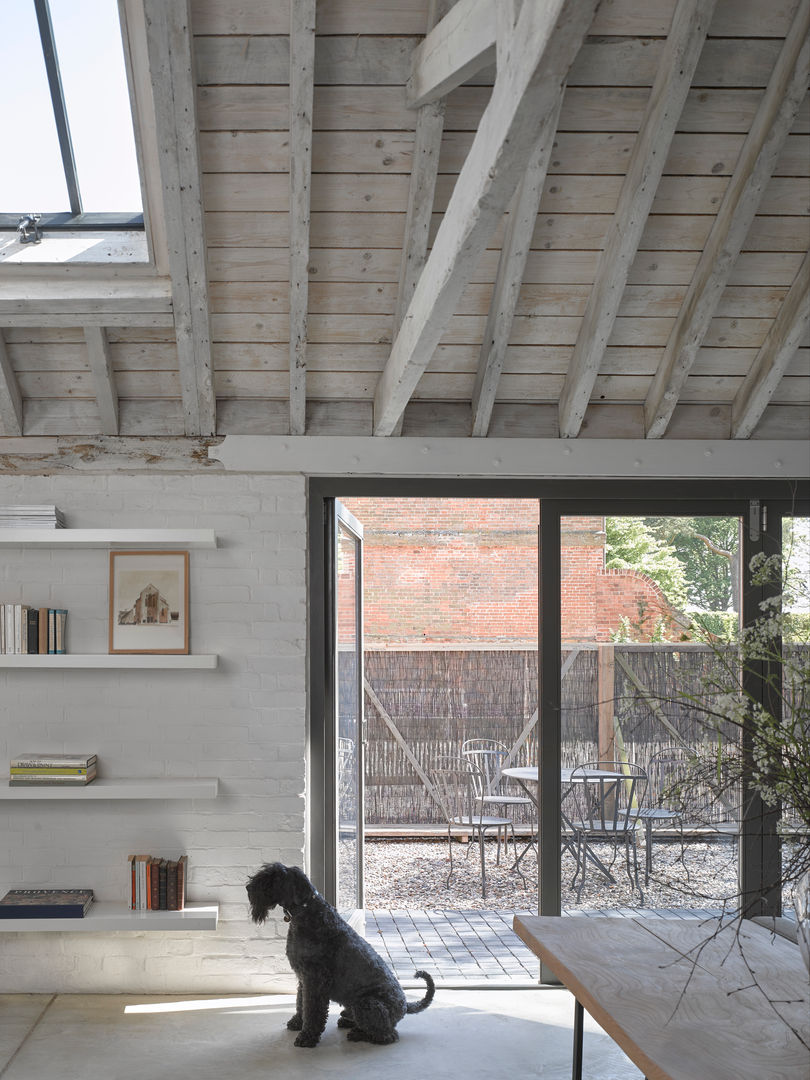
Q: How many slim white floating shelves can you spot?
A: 4